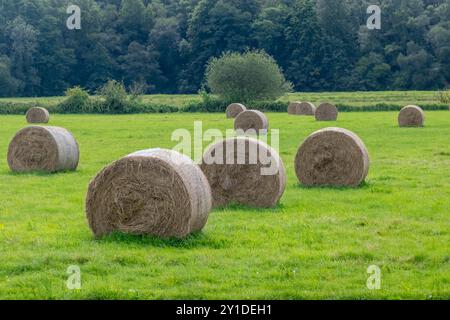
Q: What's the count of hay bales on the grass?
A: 11